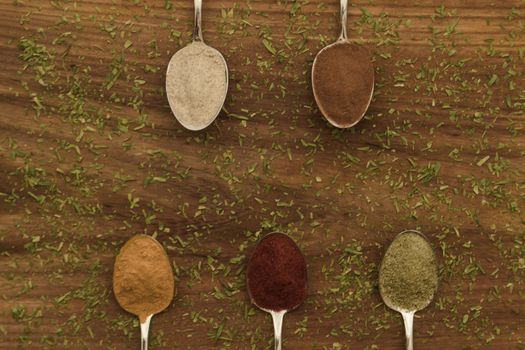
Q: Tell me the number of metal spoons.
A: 5